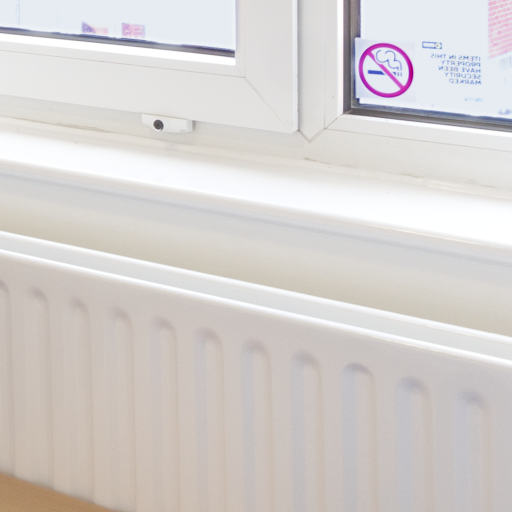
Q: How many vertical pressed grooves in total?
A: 11